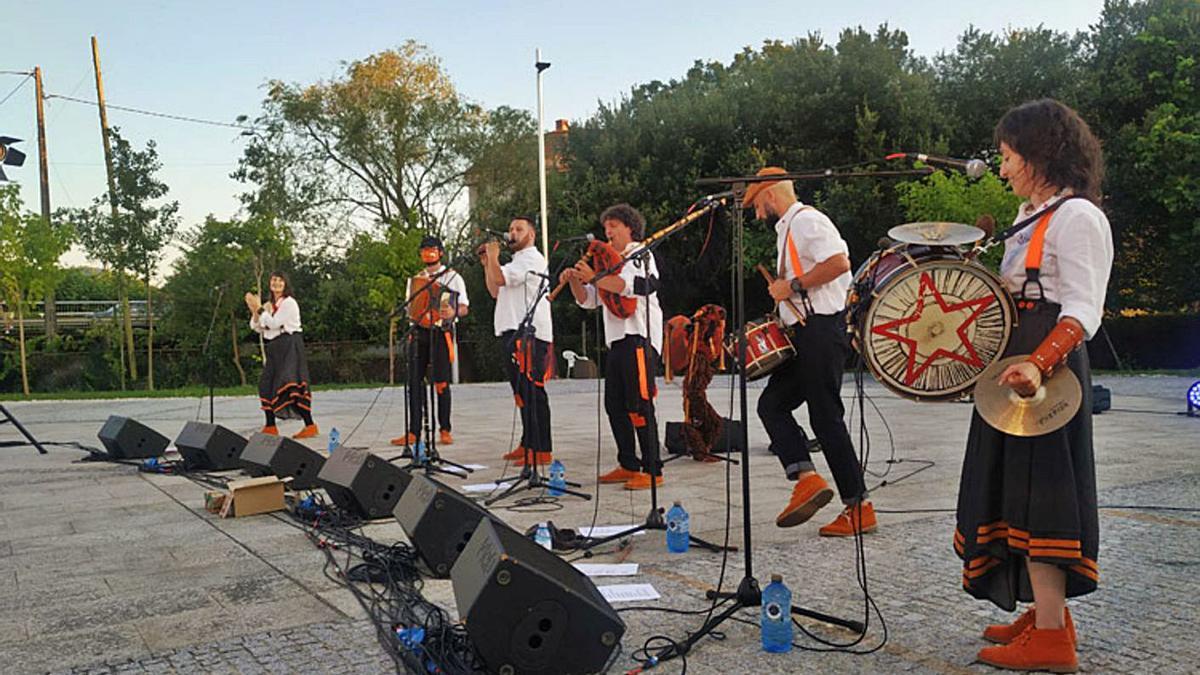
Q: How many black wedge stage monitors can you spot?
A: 6